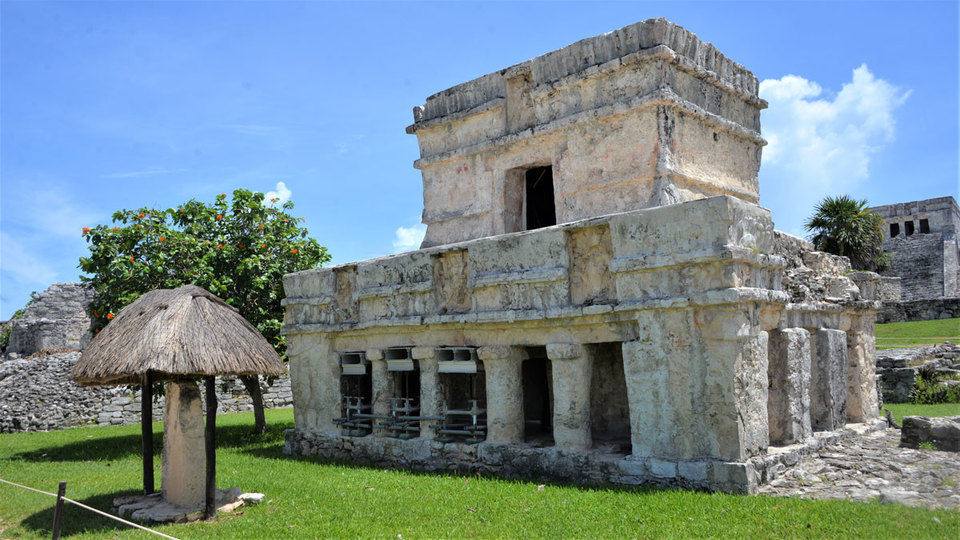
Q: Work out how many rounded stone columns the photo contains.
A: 4